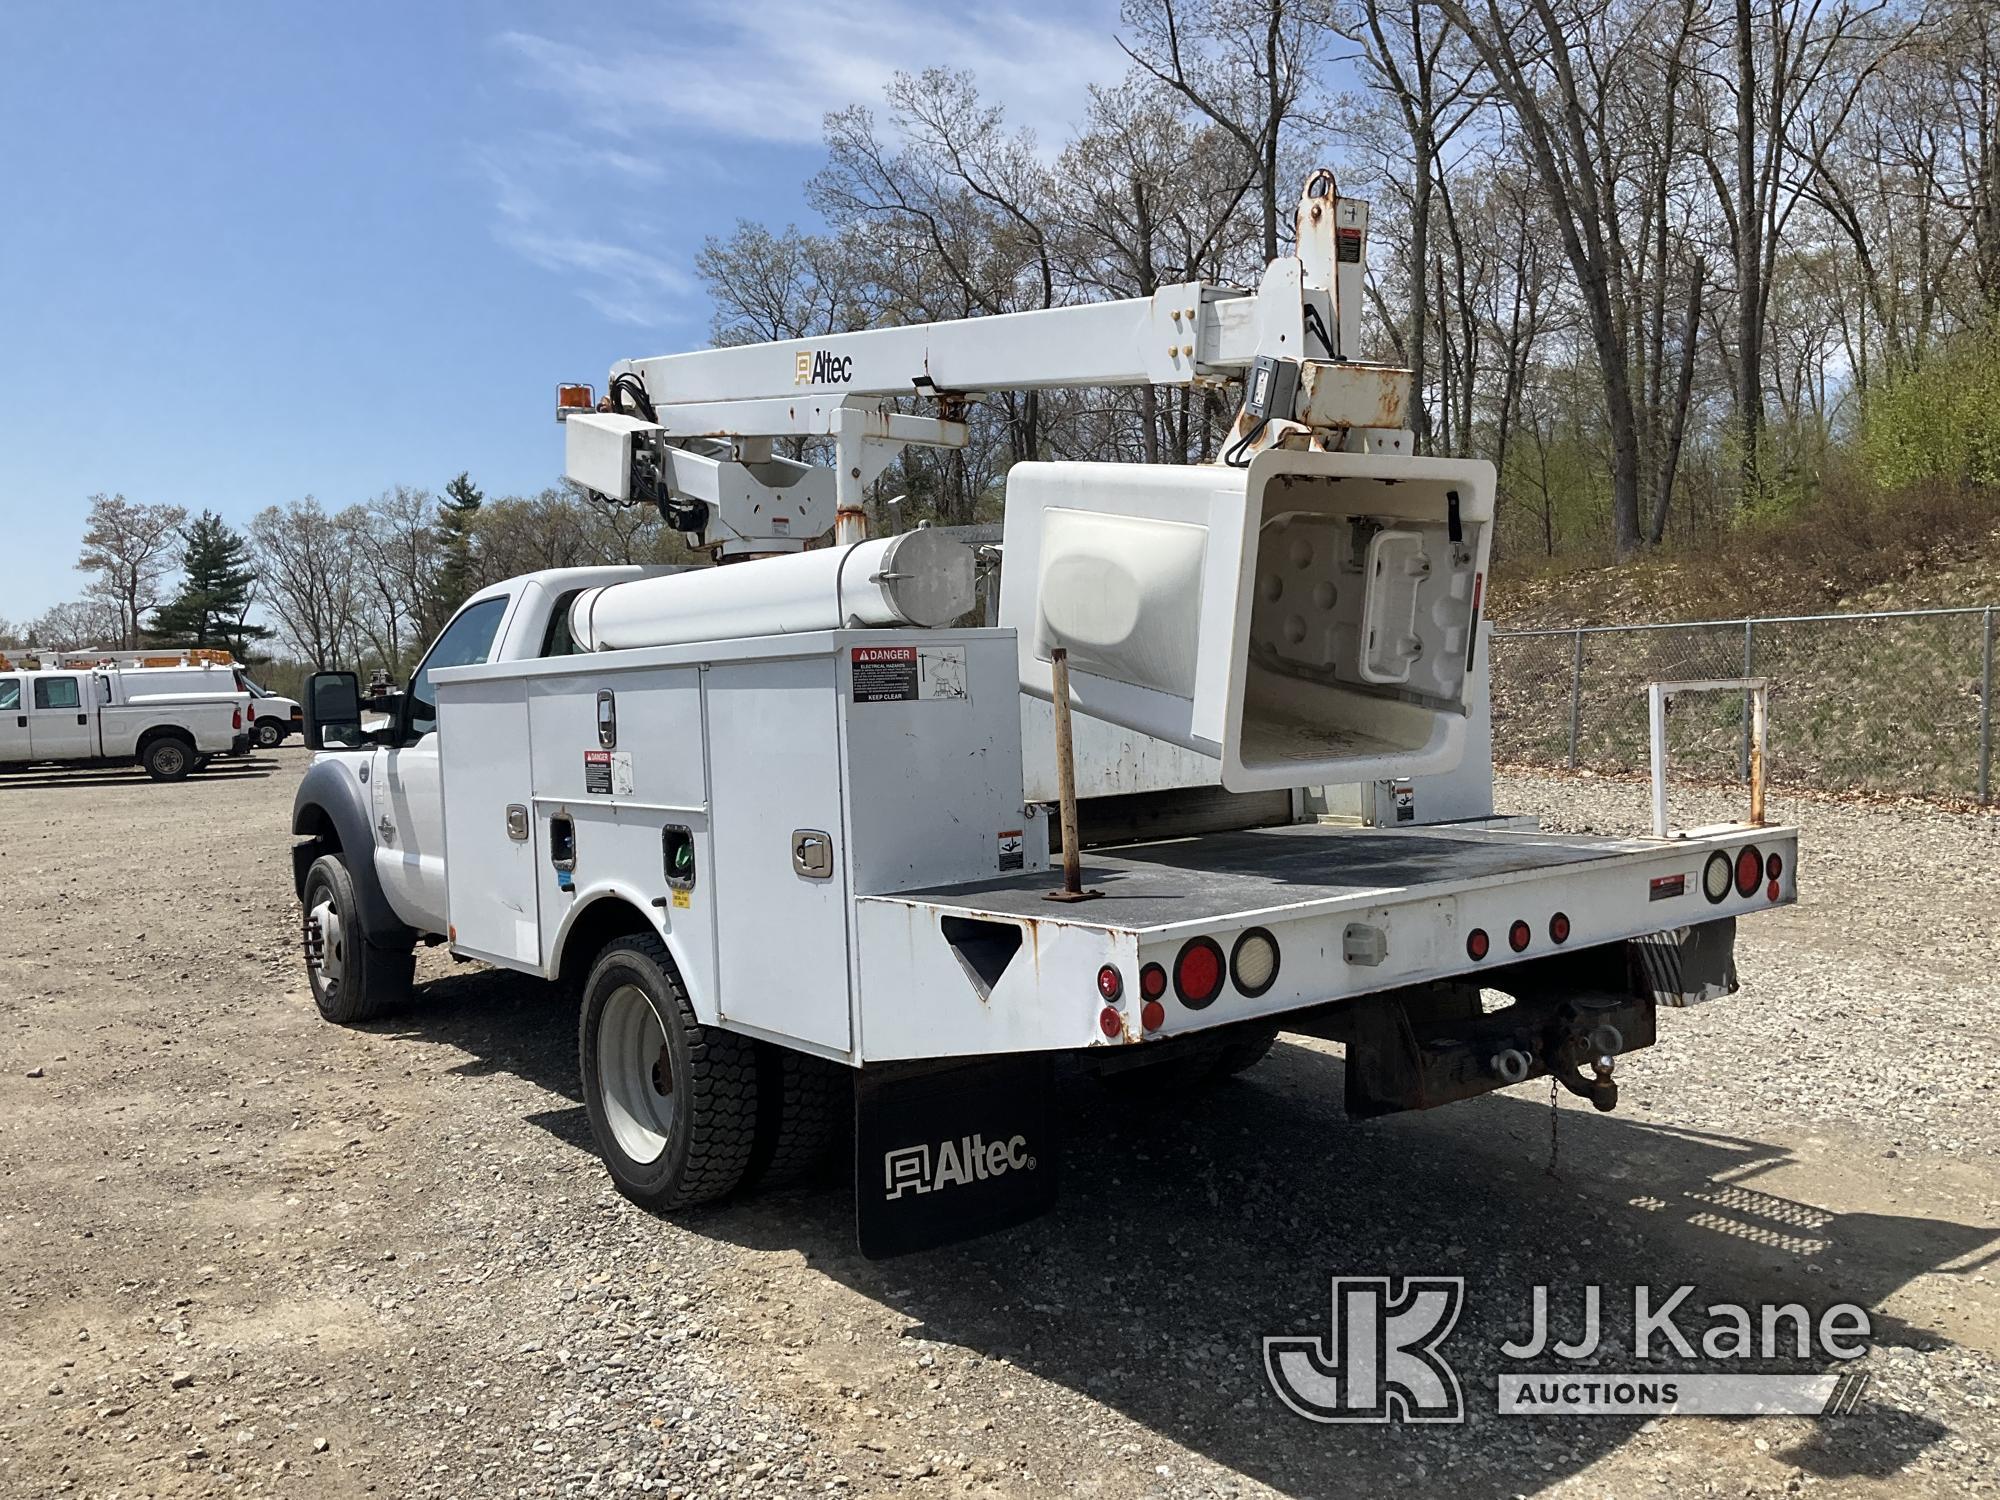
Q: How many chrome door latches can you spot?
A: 3